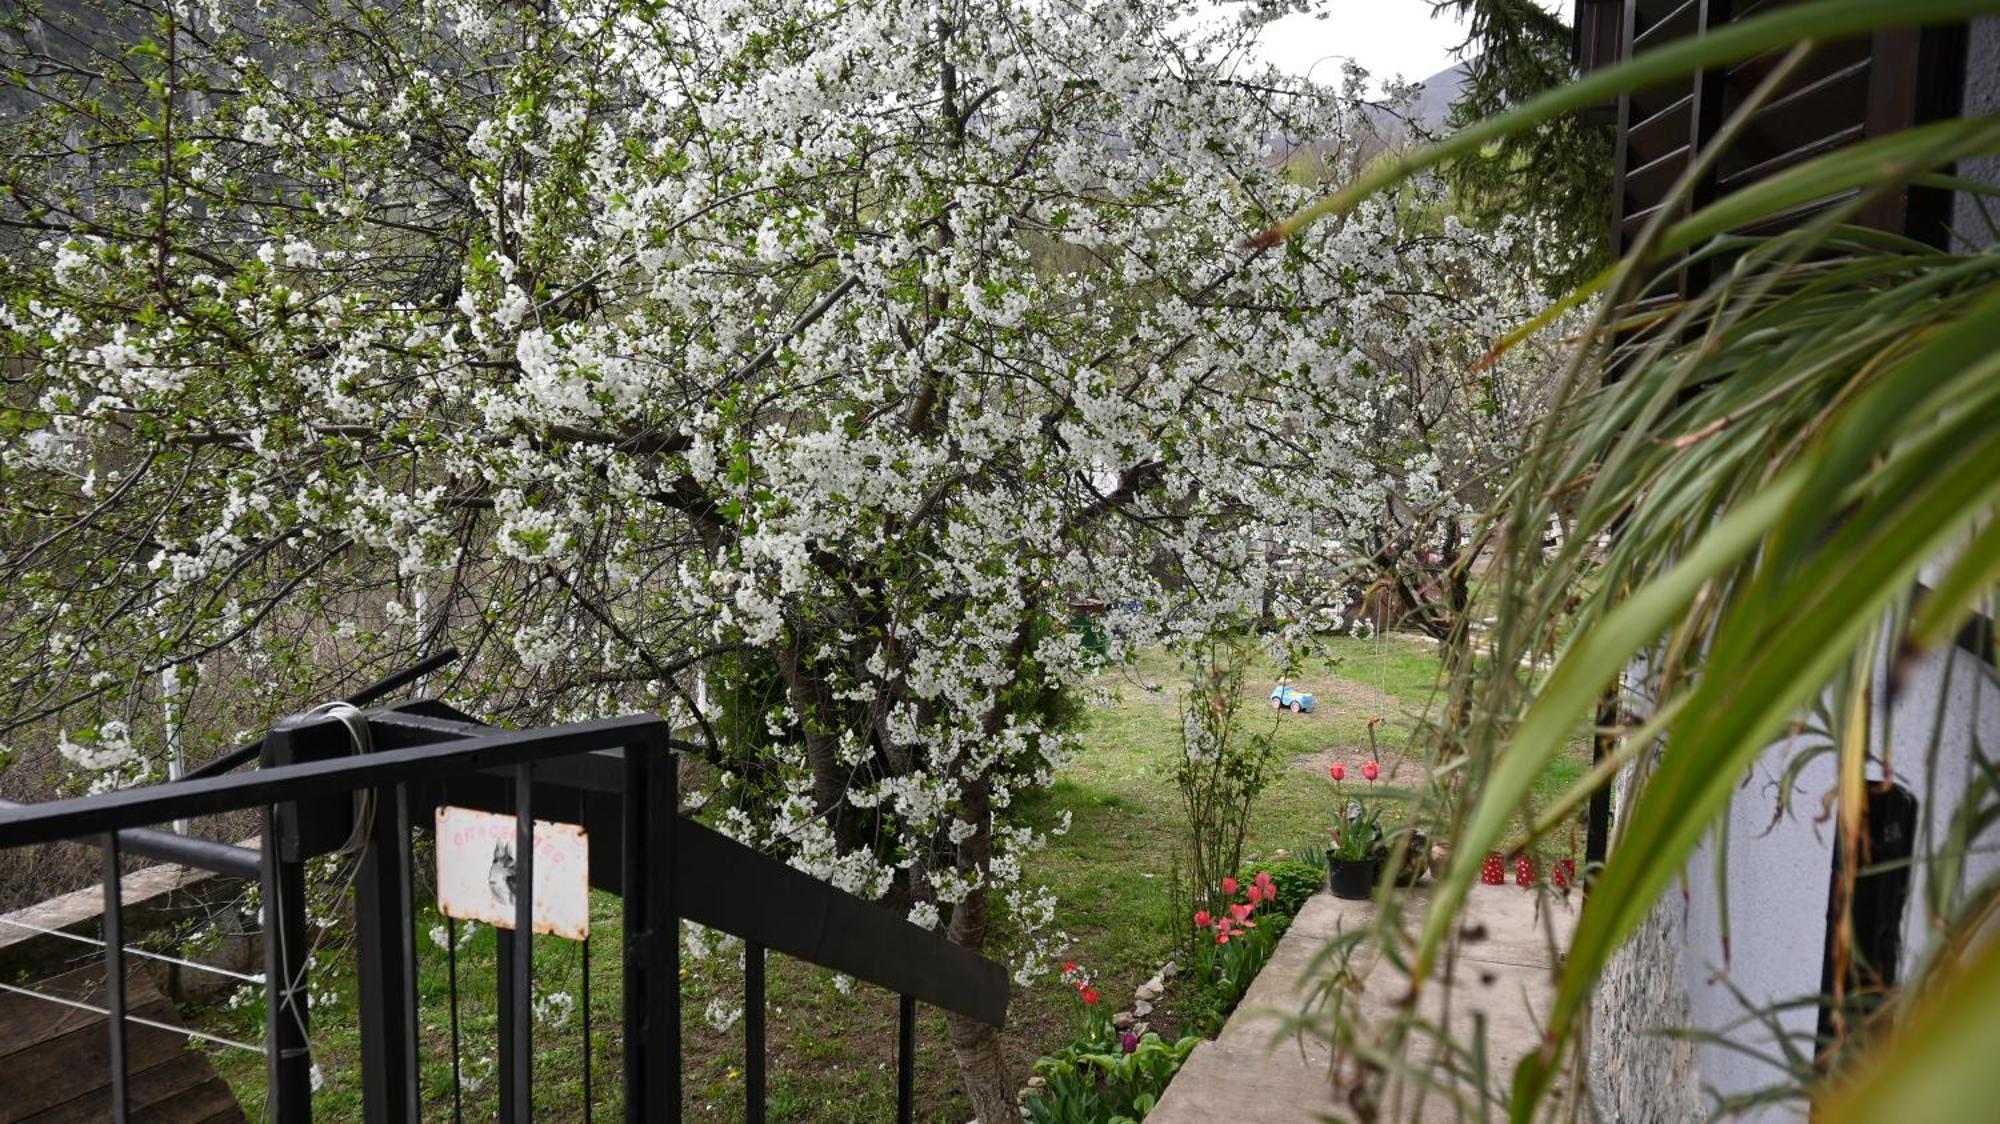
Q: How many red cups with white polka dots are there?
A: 3